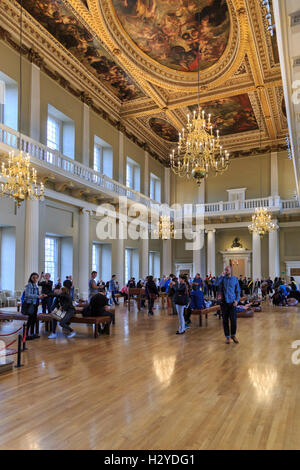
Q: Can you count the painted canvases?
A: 4